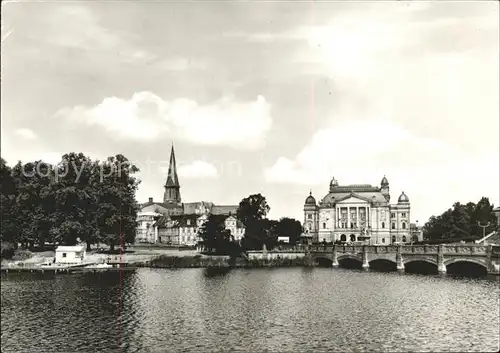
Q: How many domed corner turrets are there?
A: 4